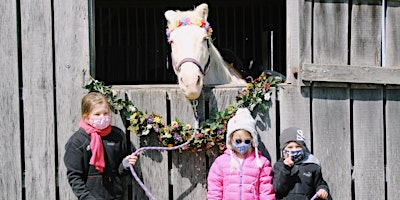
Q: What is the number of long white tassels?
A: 2